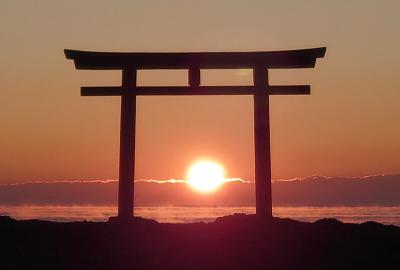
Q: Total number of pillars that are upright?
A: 2